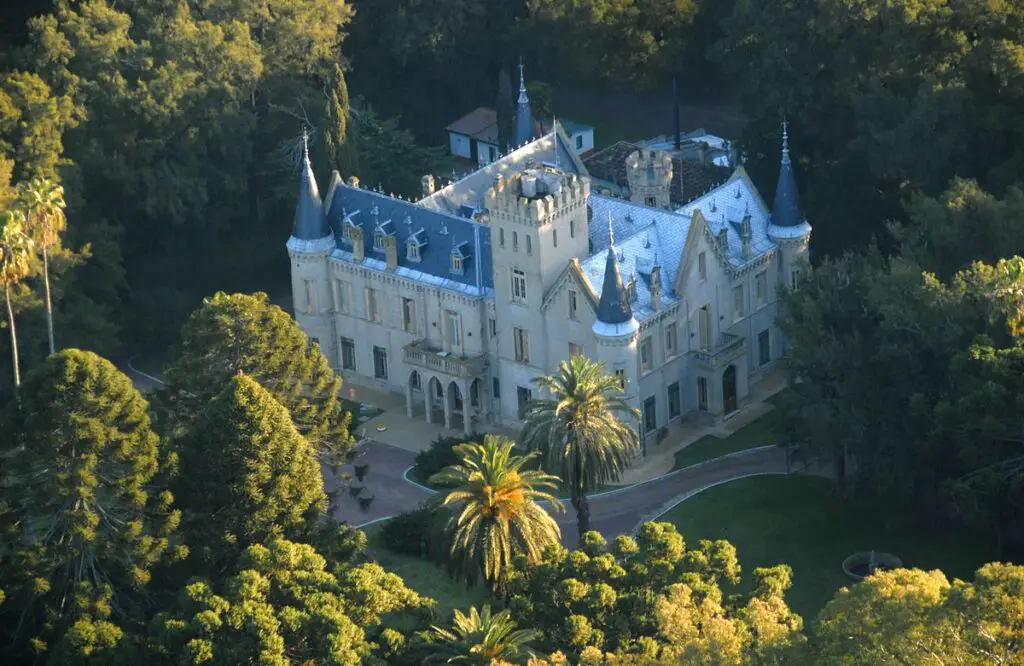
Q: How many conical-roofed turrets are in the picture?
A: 4